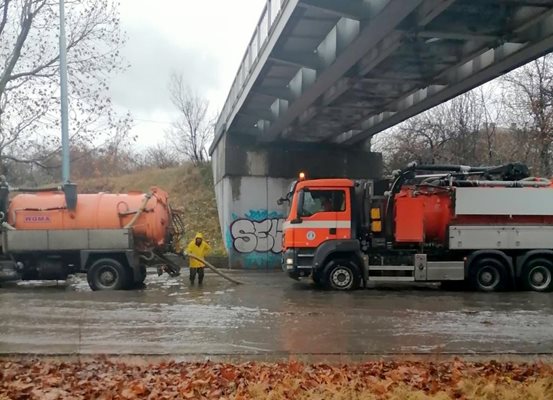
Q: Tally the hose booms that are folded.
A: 1